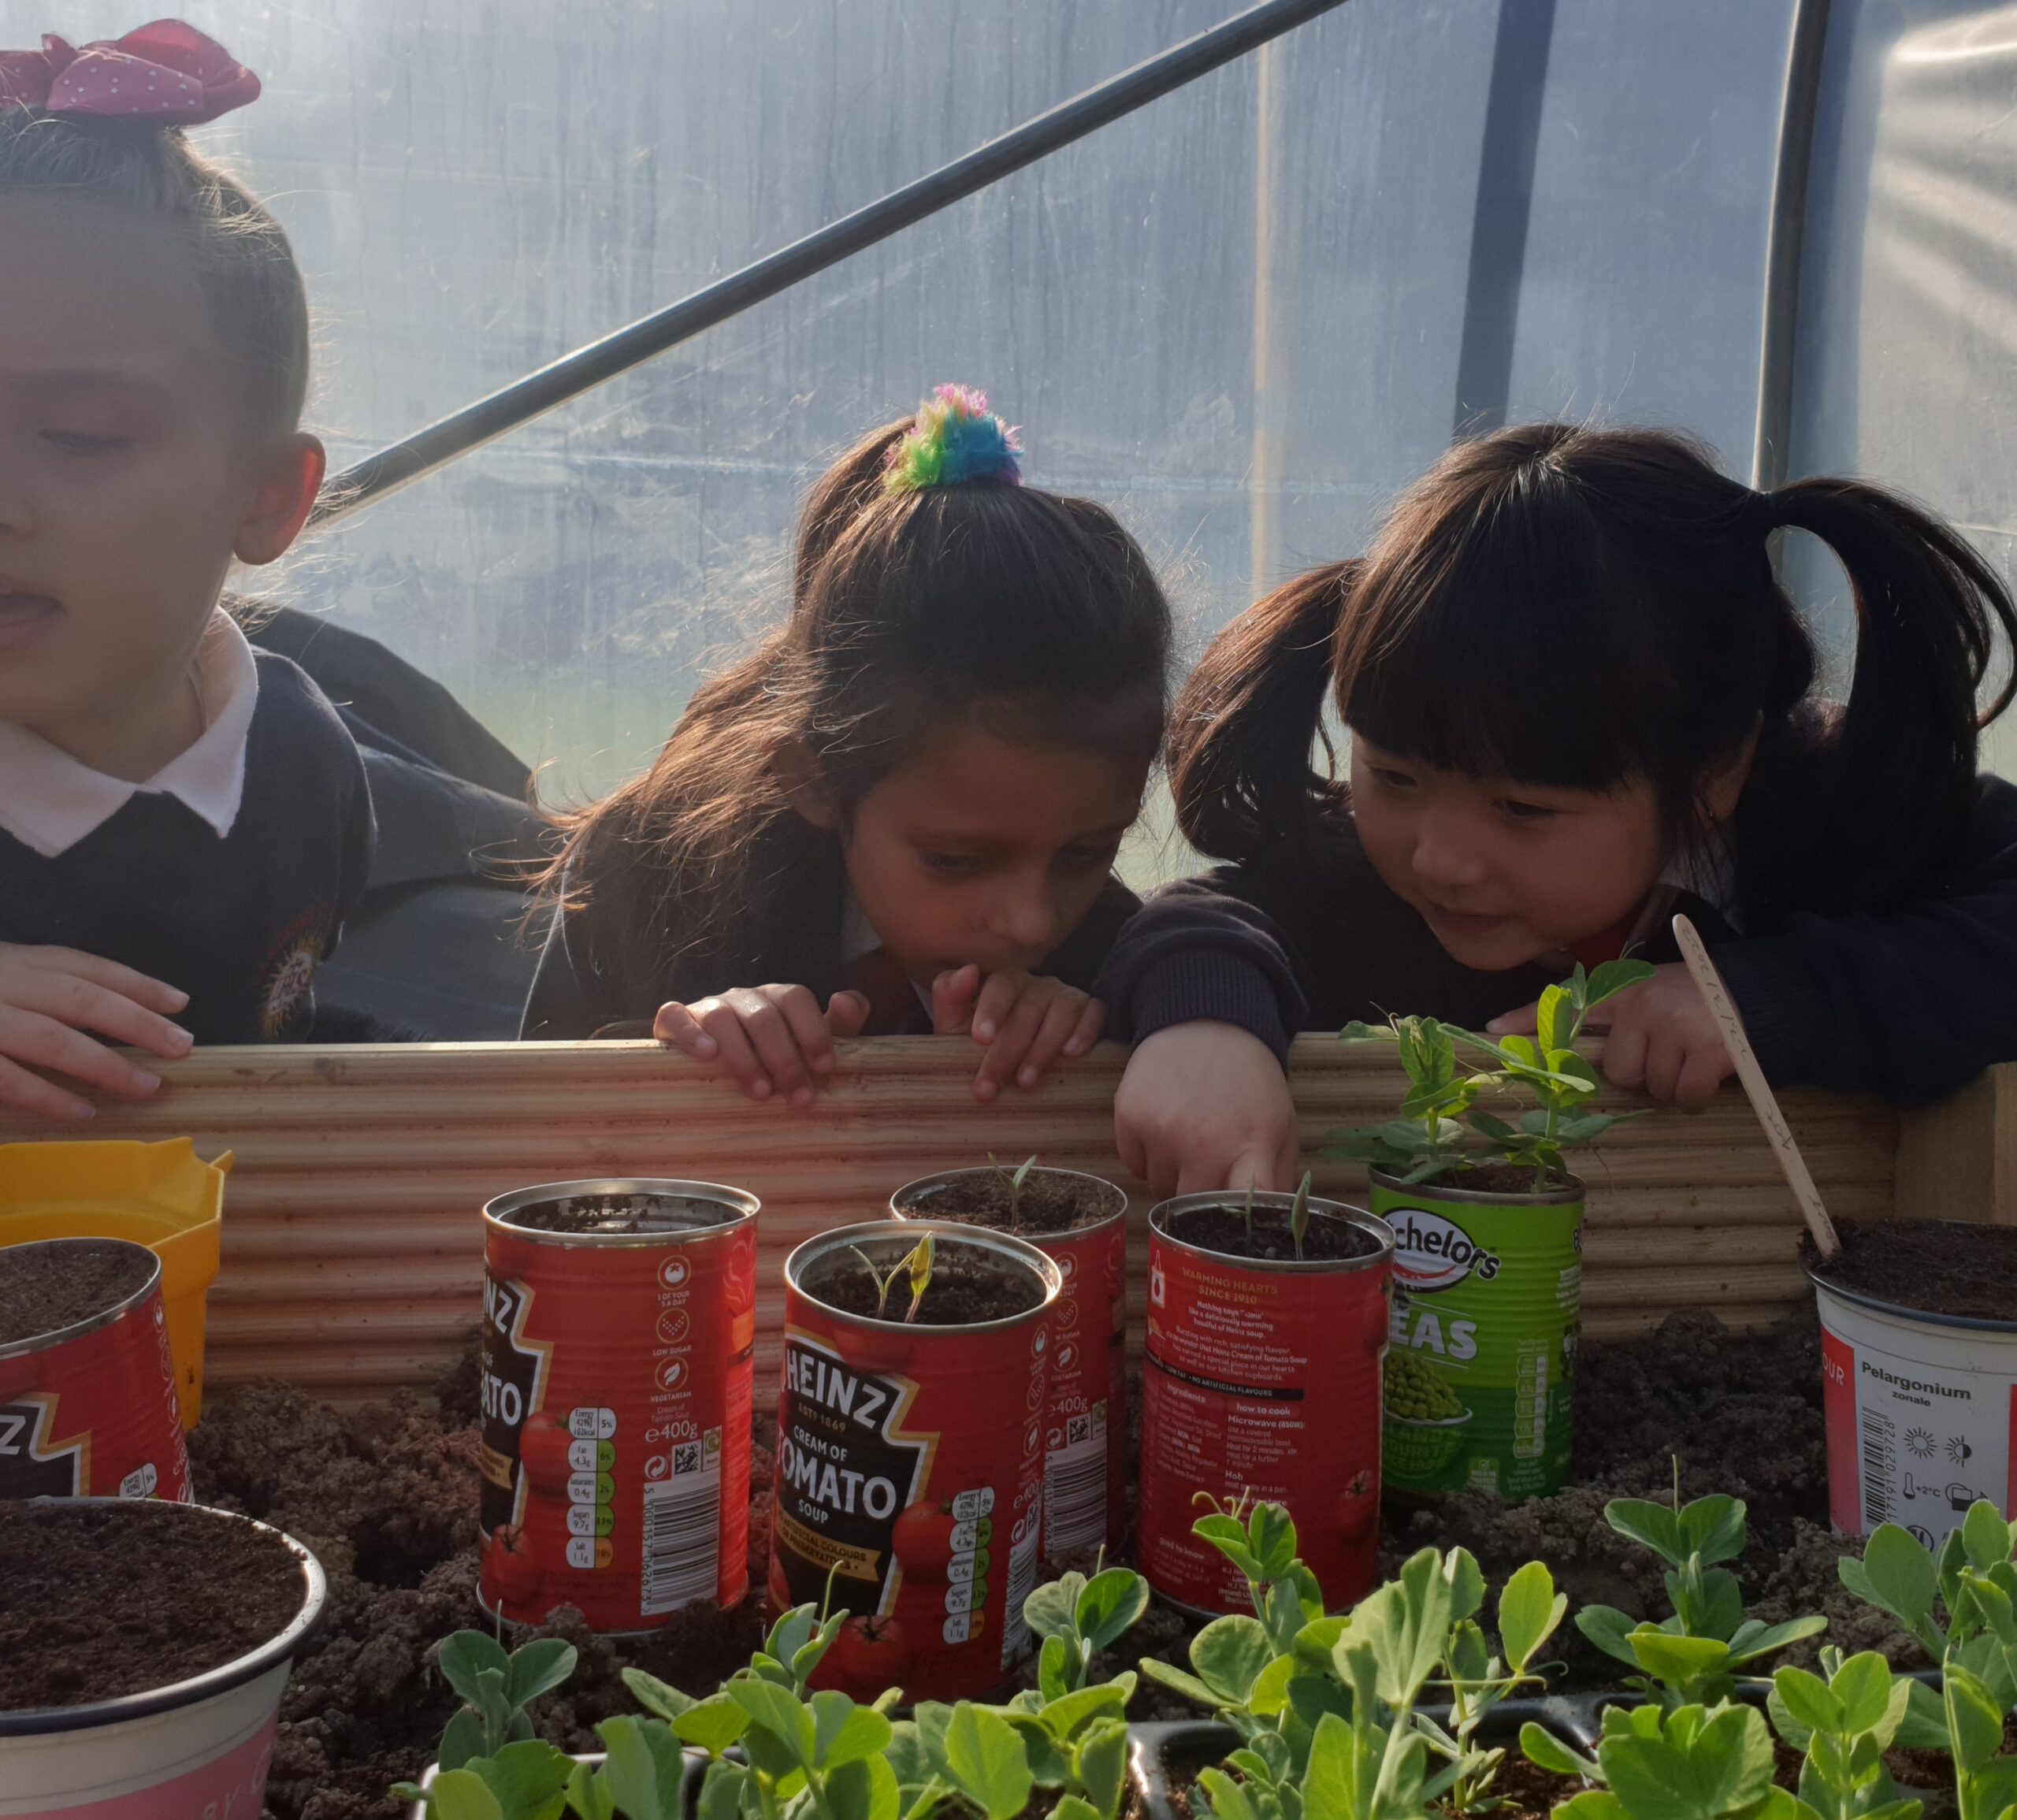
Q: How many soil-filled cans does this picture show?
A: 6